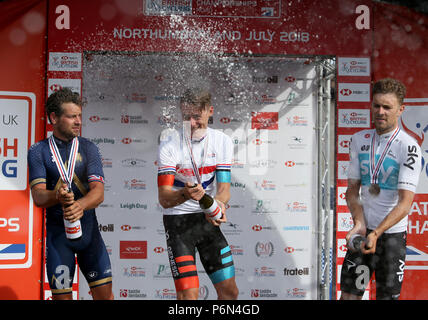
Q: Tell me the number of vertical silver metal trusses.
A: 1